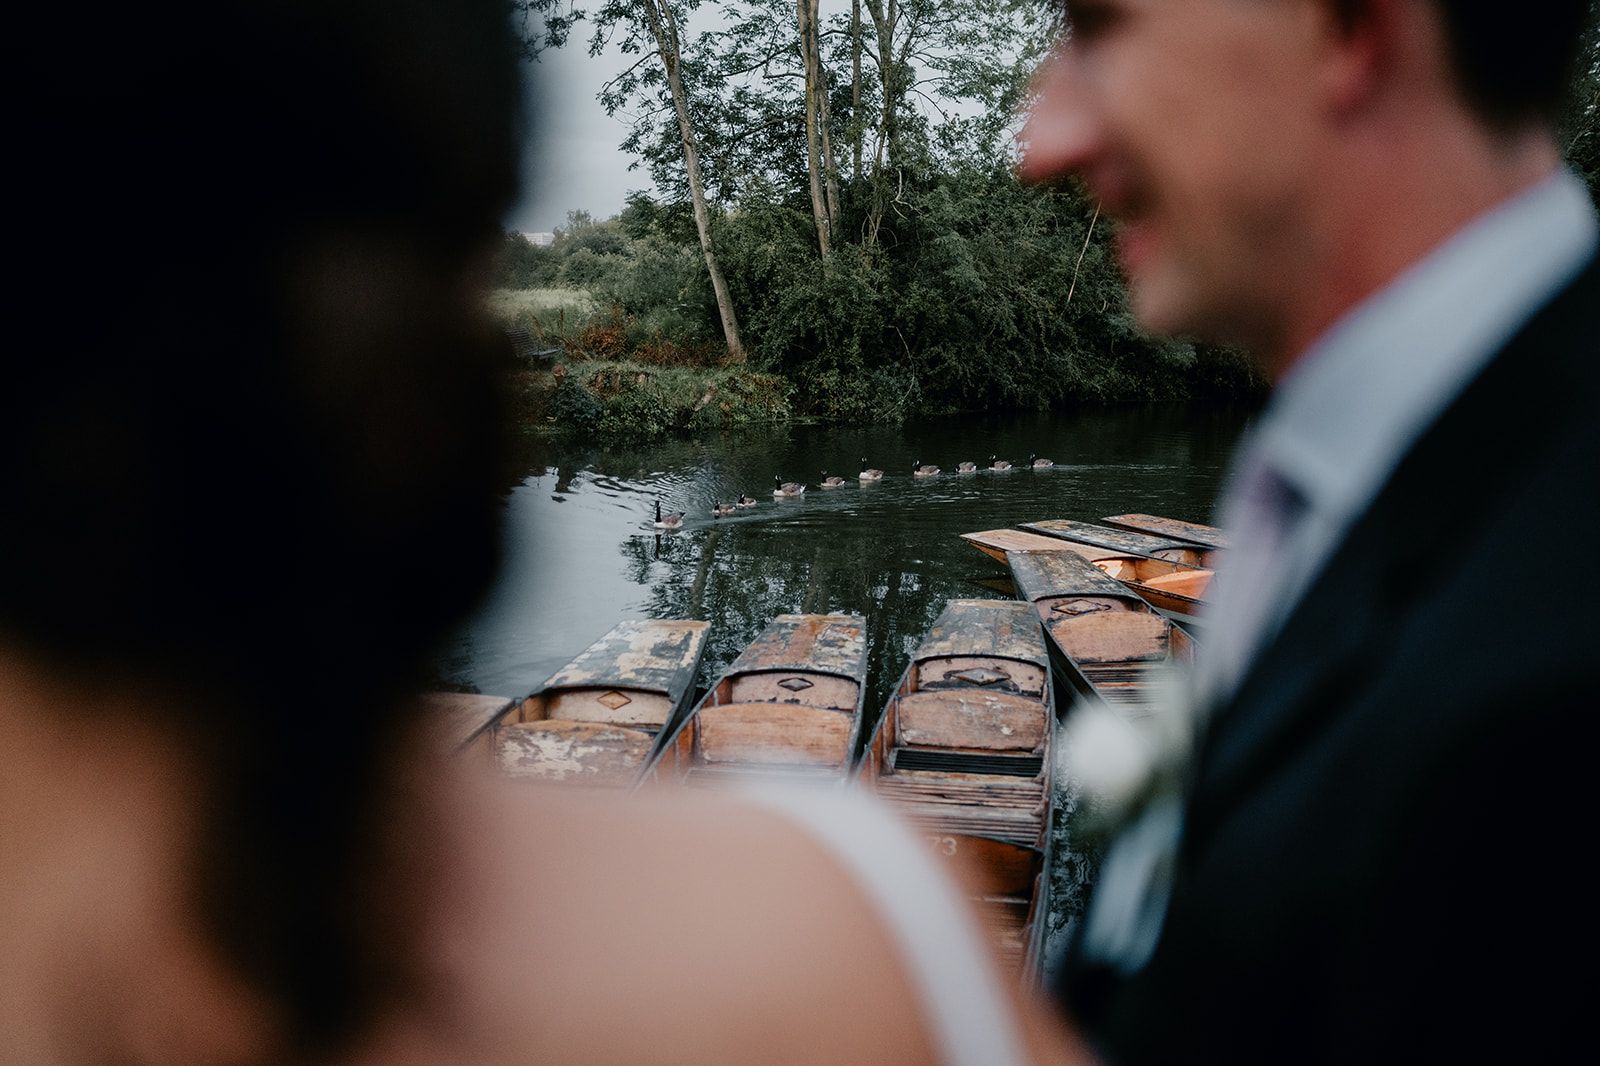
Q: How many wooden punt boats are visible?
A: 8